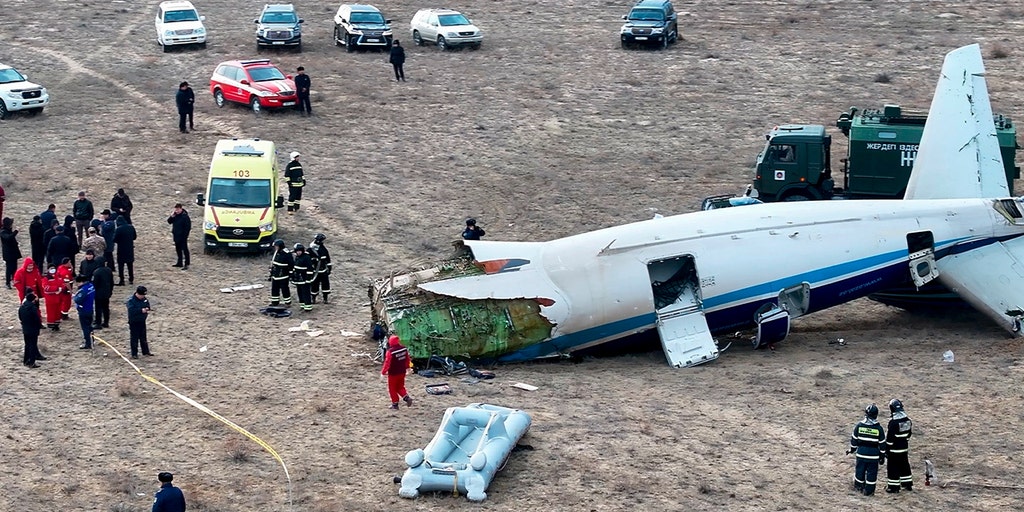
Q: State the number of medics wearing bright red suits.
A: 4